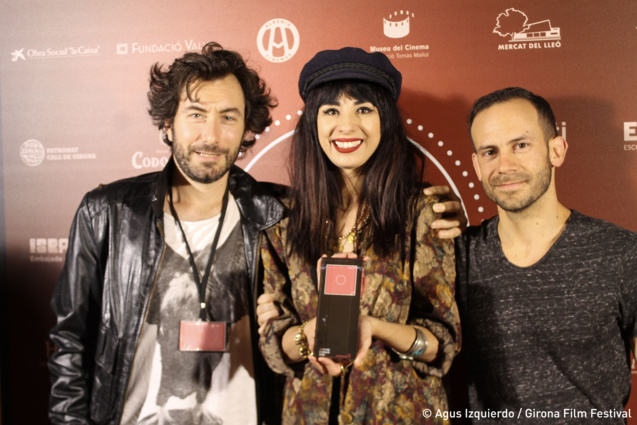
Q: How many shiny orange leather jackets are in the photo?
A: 0